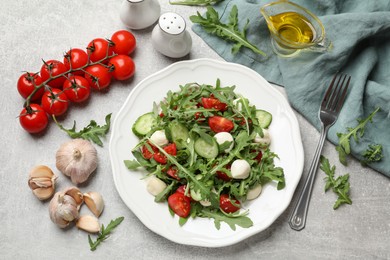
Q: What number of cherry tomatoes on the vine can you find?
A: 10